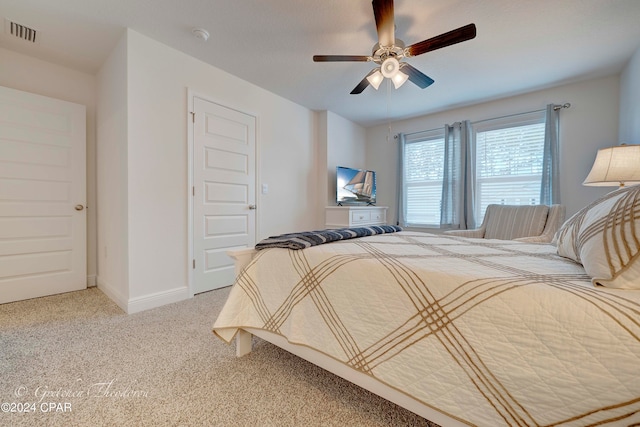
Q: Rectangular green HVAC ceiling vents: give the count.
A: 0